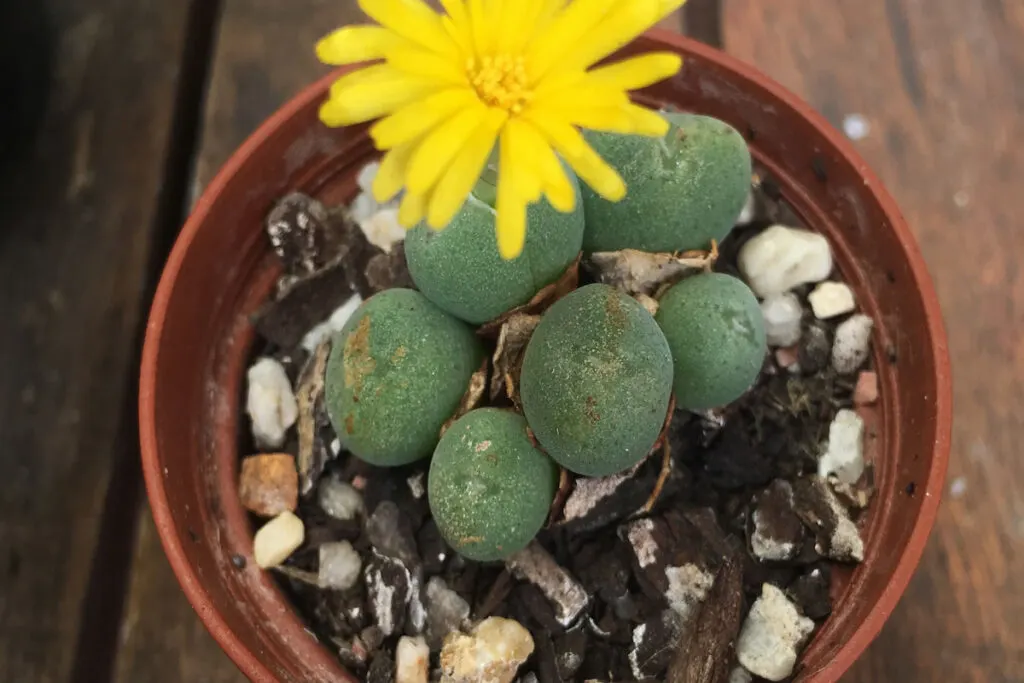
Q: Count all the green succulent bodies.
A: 6